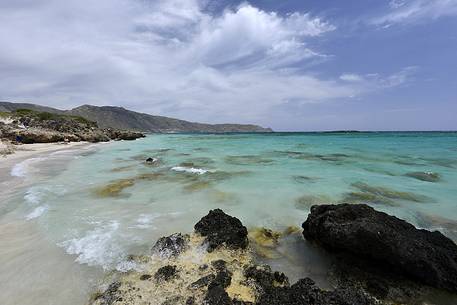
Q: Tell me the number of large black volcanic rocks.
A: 2